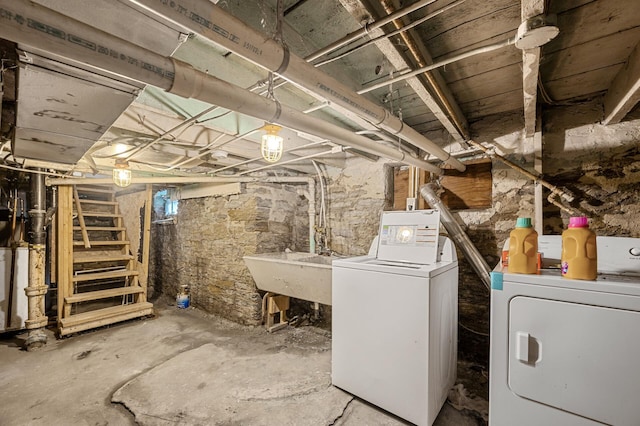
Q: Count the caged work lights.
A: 2